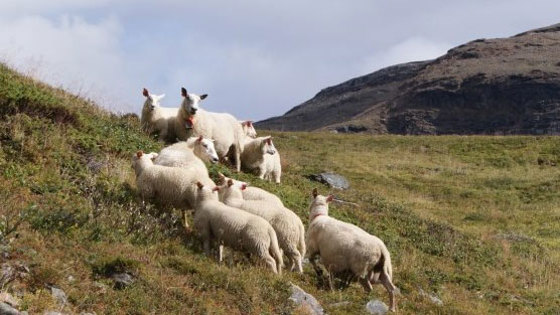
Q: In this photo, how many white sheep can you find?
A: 10